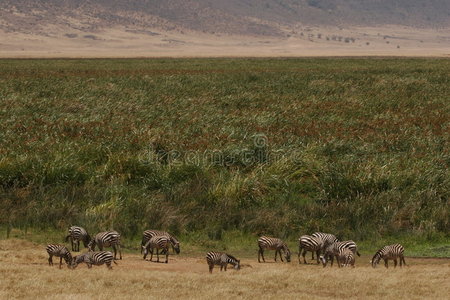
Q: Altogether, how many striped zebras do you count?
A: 13